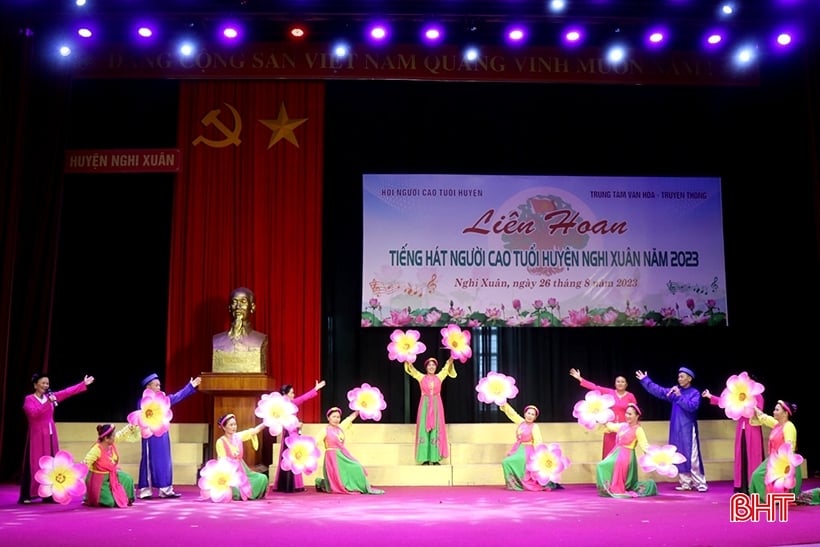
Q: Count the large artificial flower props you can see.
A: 14